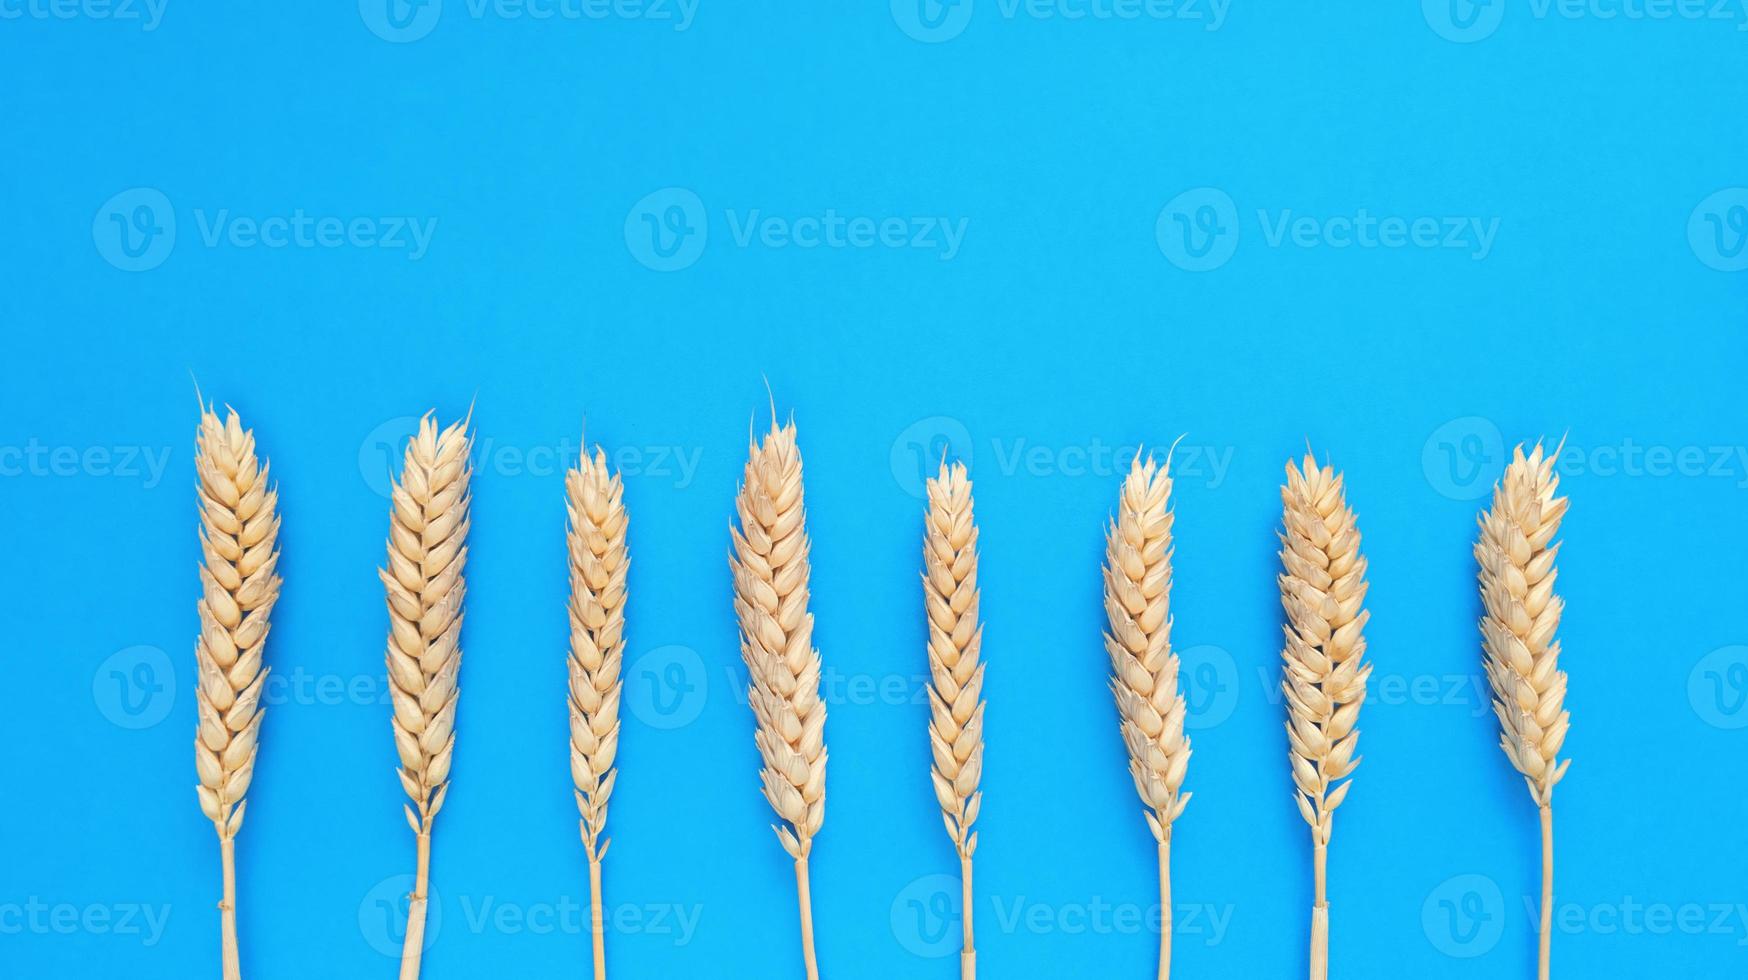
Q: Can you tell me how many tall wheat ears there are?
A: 8